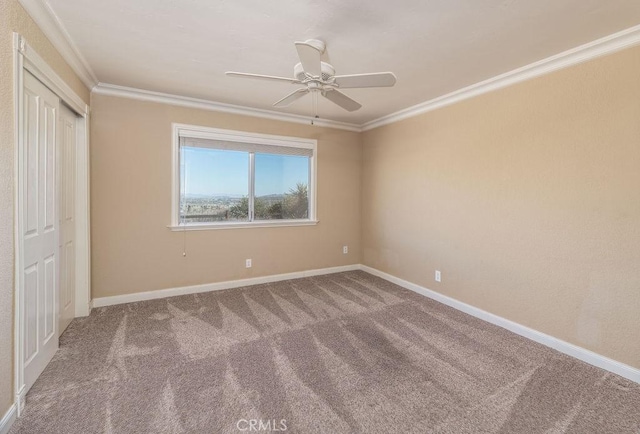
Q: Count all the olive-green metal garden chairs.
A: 0